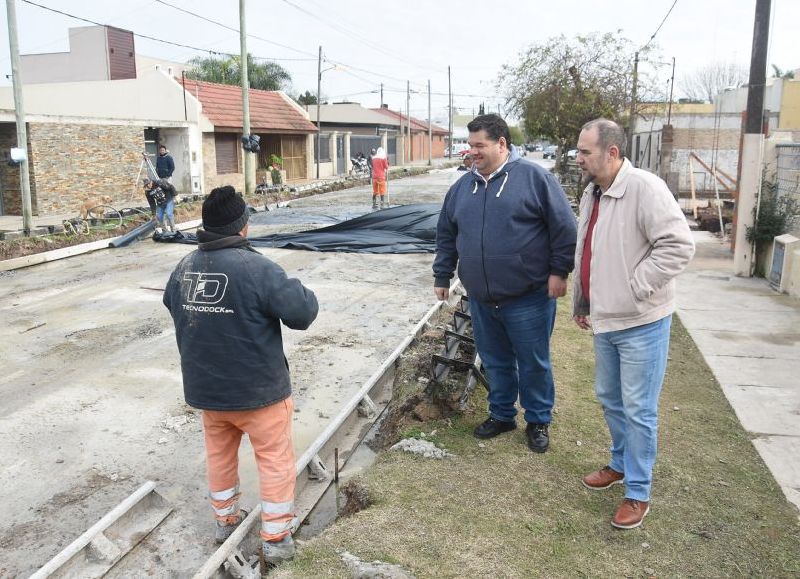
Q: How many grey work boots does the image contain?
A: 2